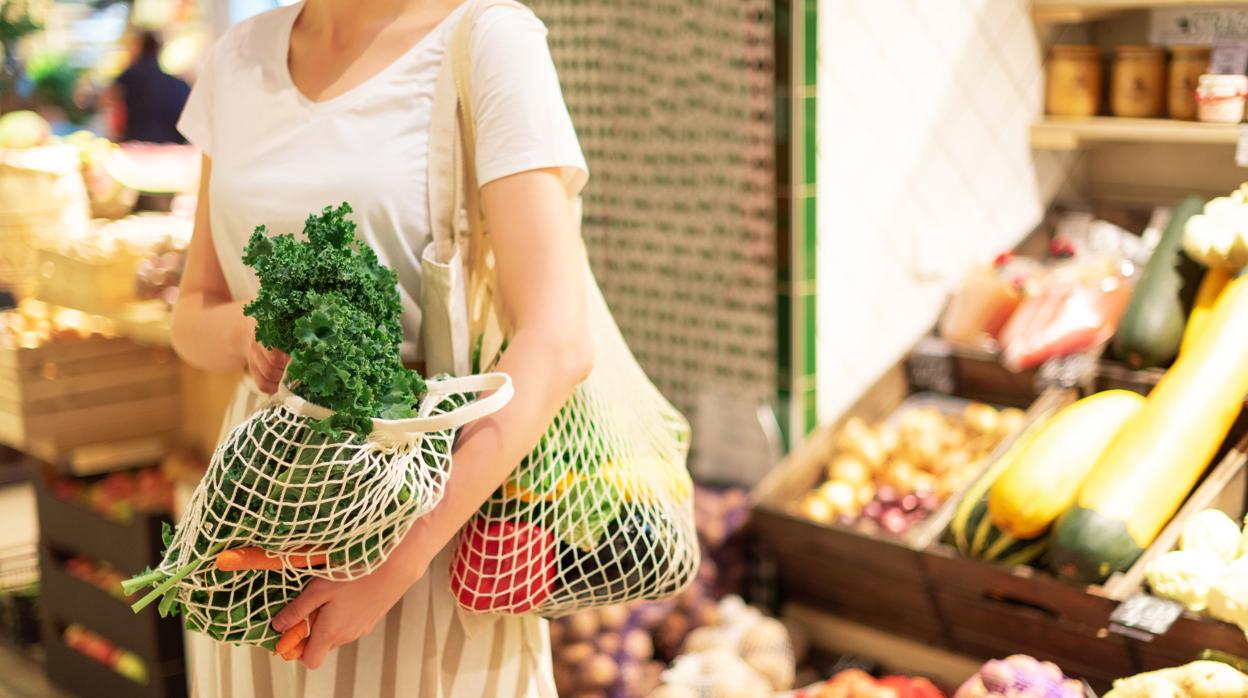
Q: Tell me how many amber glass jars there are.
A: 3